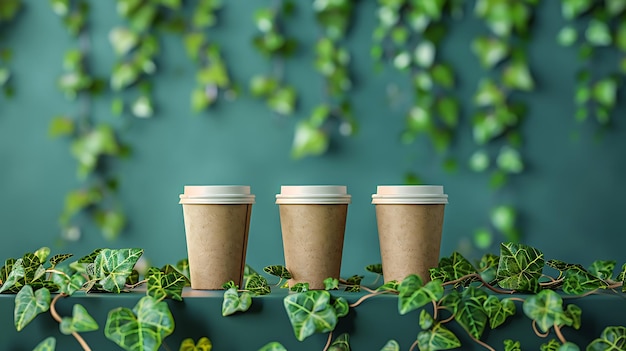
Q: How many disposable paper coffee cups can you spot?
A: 3